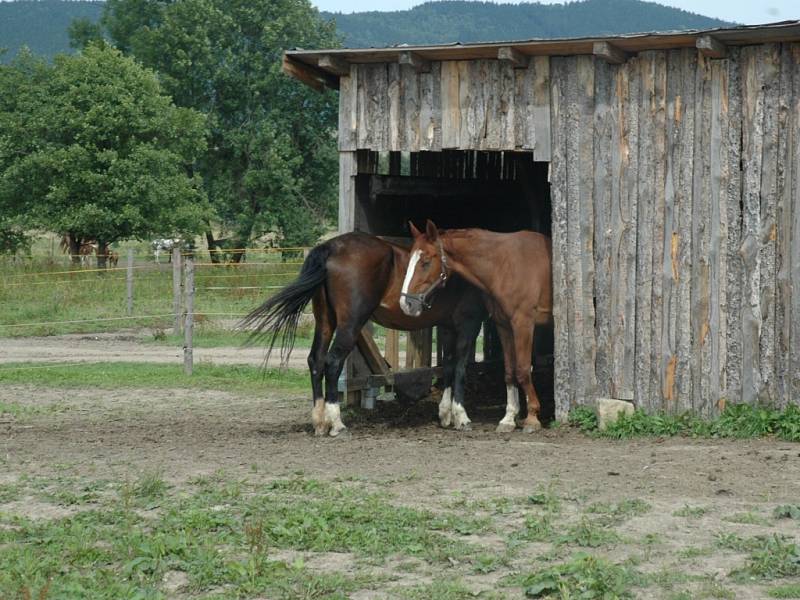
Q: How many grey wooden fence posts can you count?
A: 3